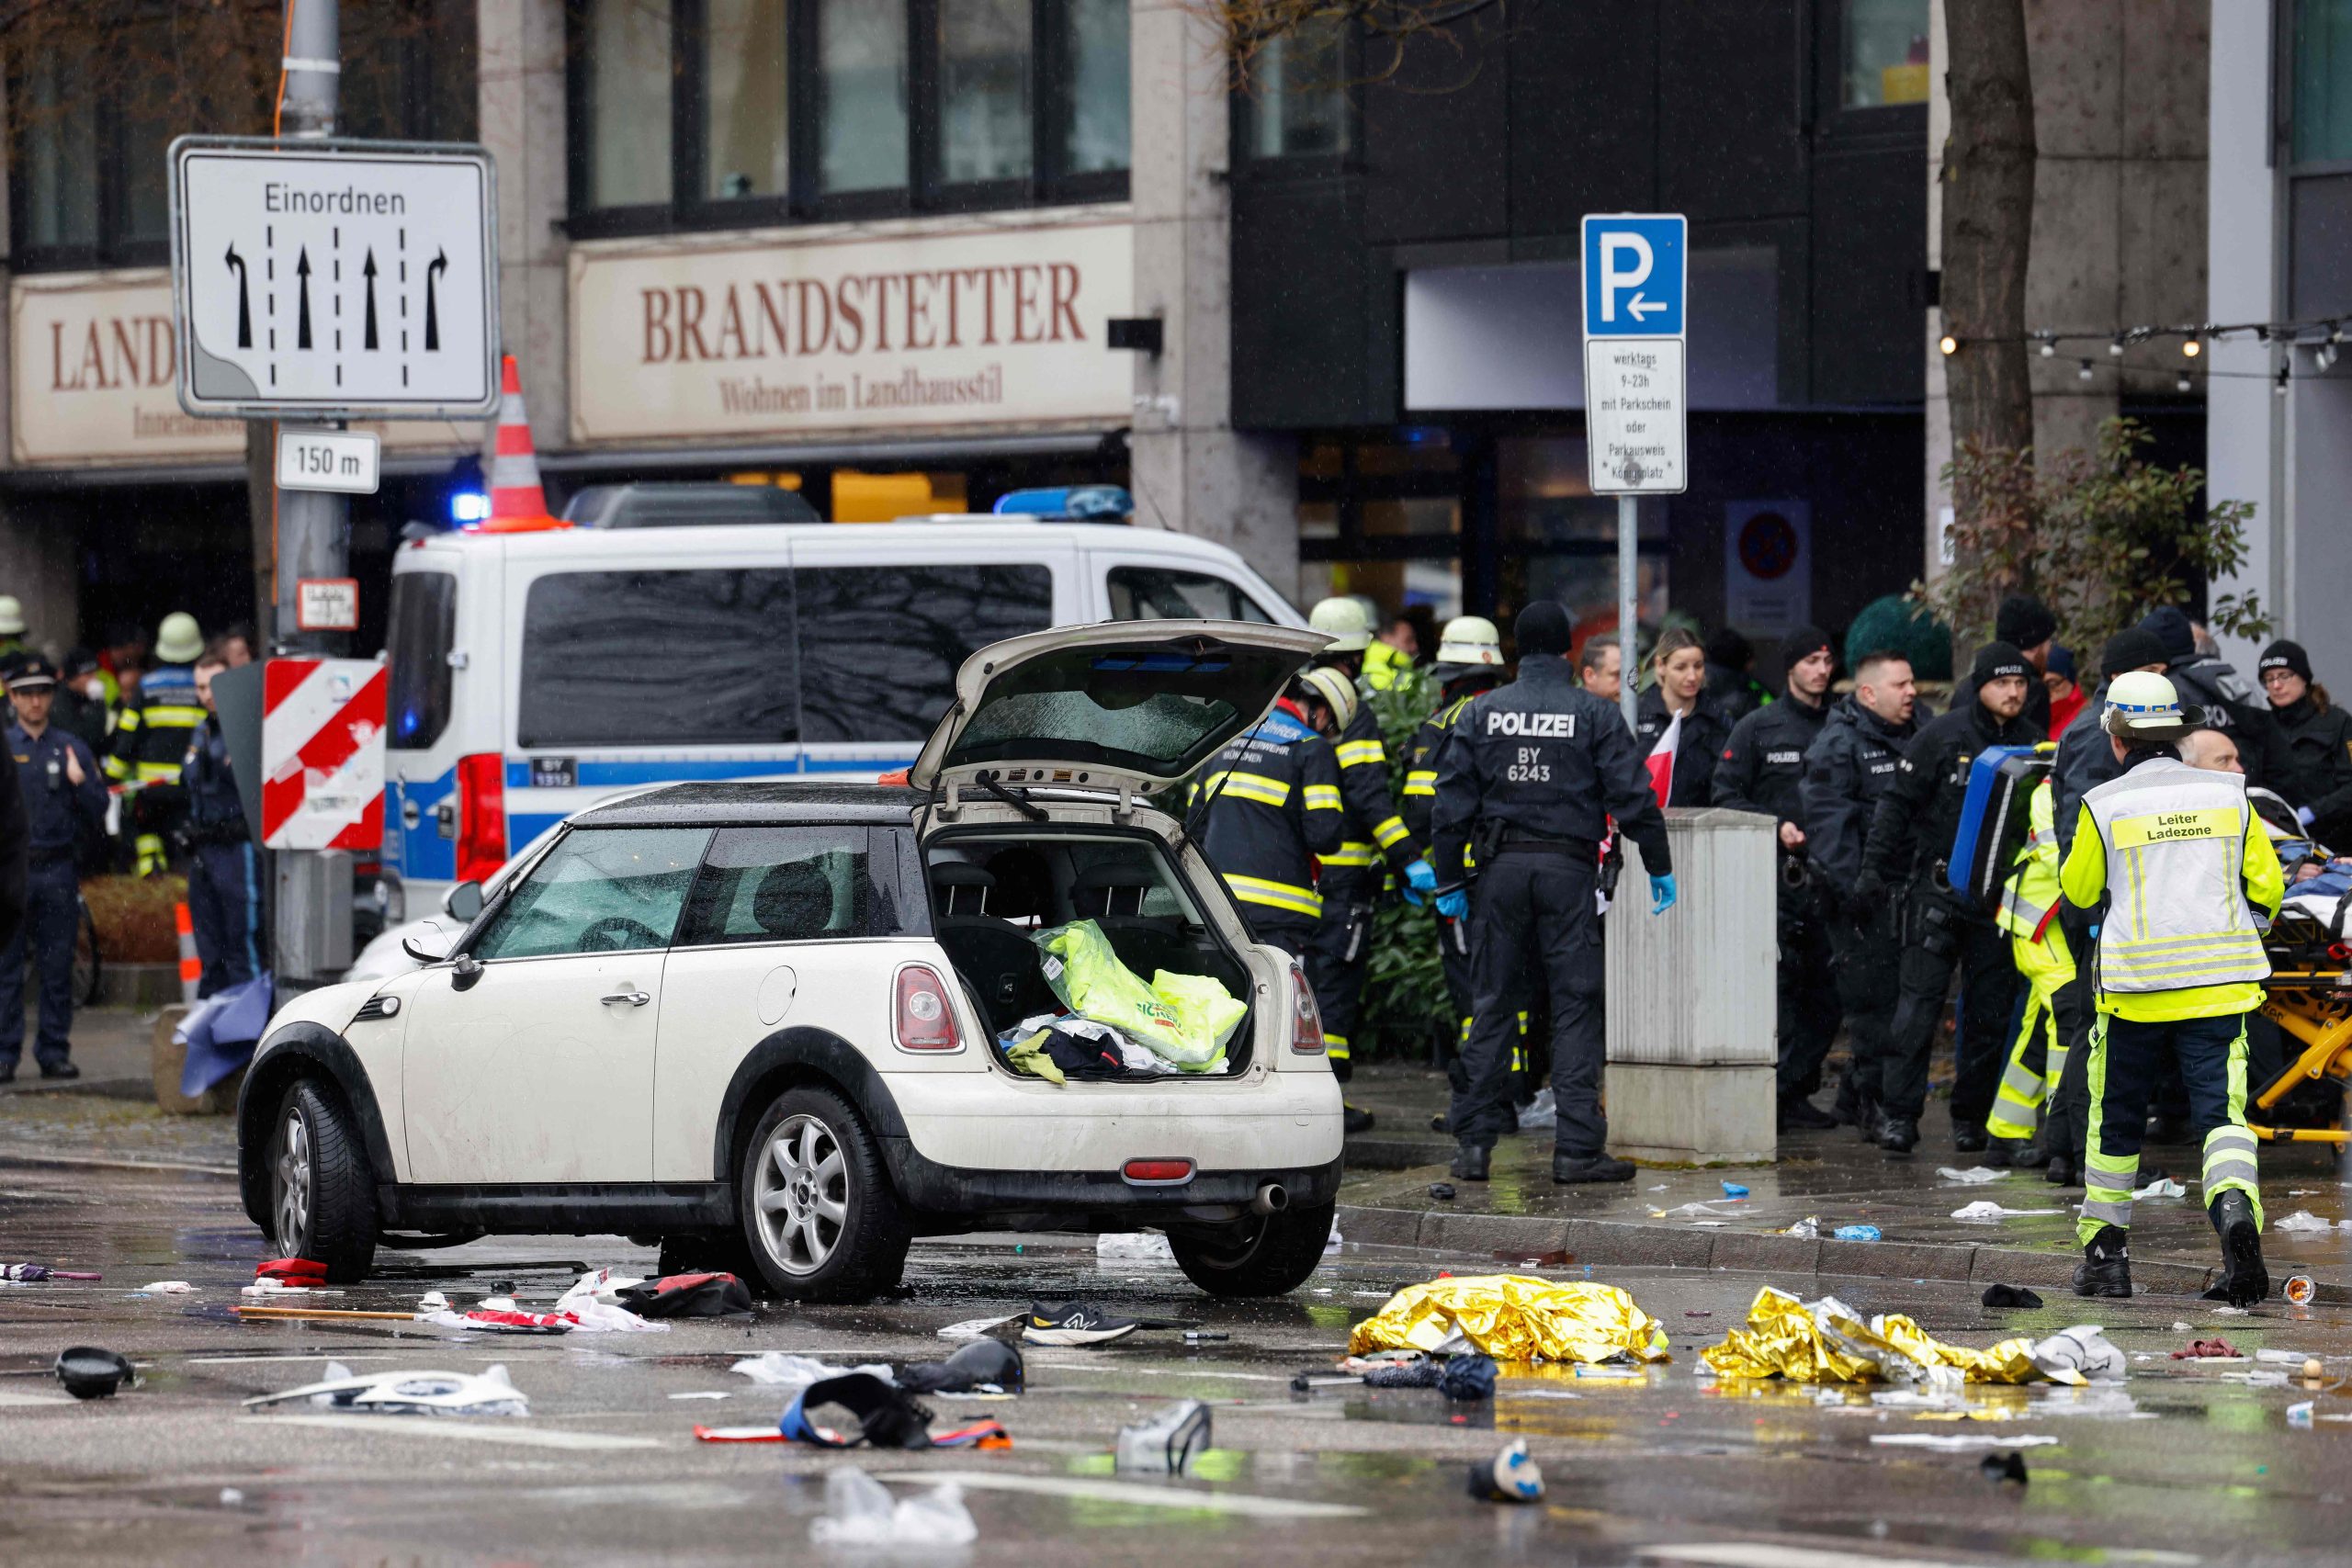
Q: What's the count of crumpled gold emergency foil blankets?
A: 2